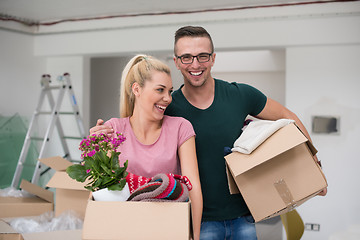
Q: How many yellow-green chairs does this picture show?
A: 1